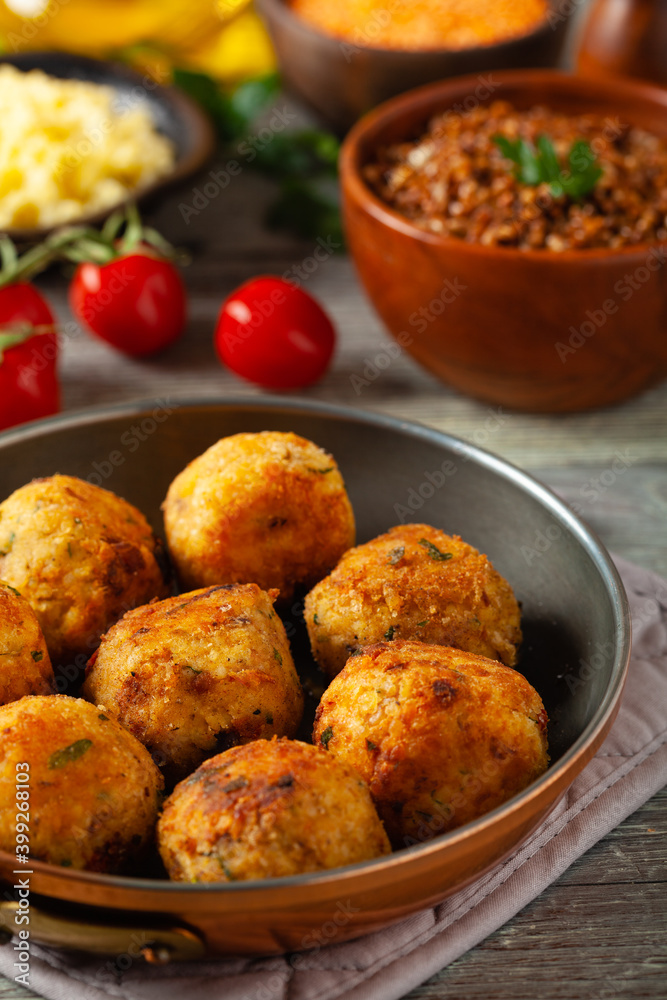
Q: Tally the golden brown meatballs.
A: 8